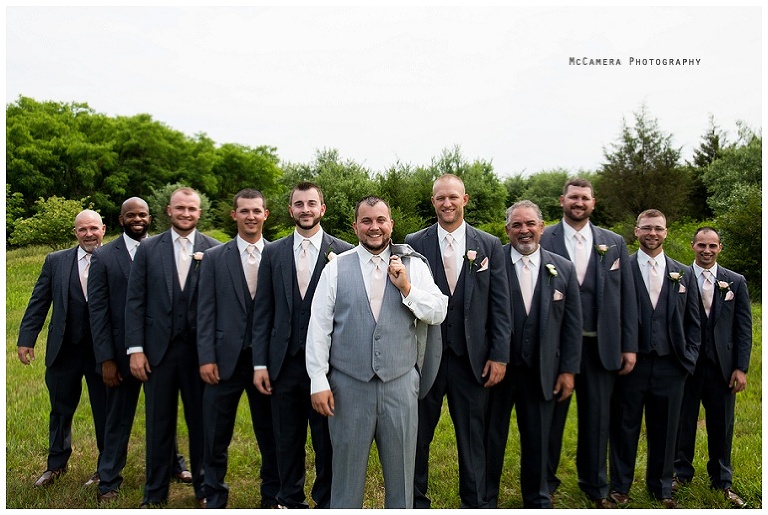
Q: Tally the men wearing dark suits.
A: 10